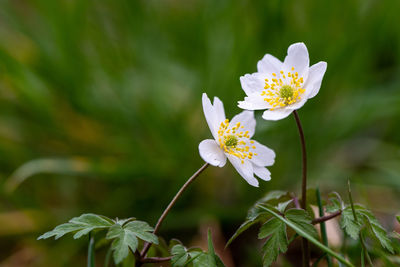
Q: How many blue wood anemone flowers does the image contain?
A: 0